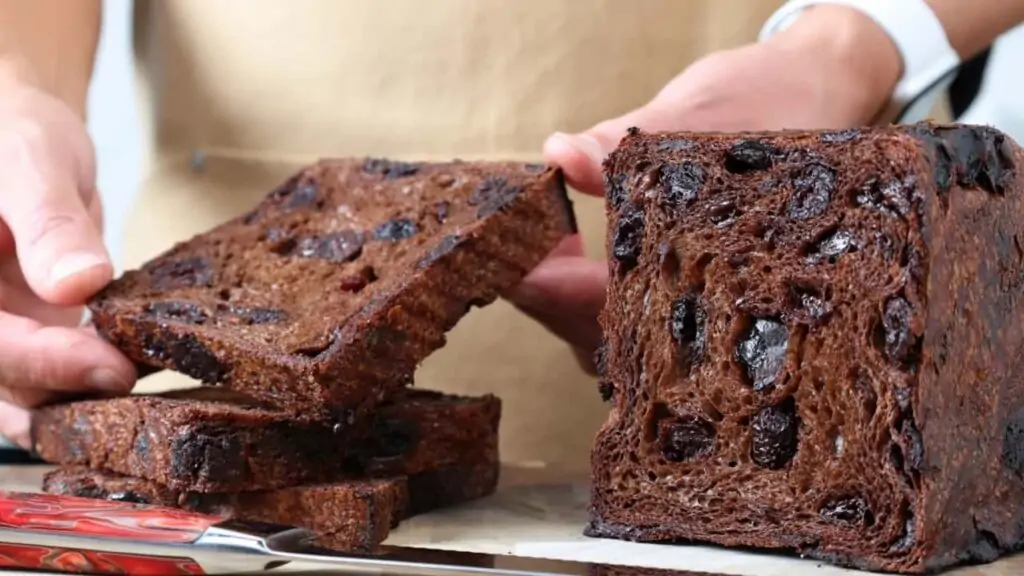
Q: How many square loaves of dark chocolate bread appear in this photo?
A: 1